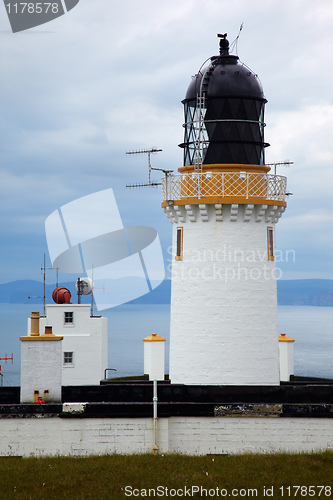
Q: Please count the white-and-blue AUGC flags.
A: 0